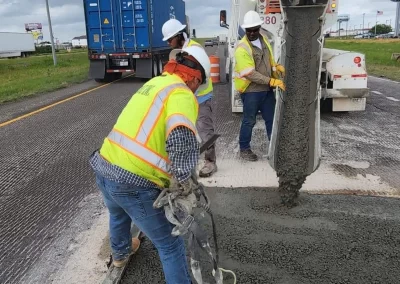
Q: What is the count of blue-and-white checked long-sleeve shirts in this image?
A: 1